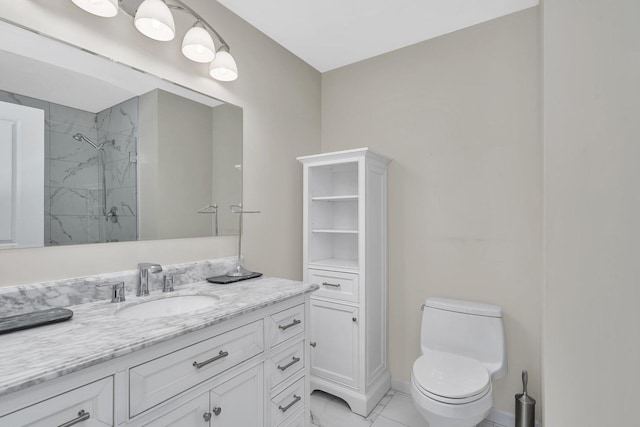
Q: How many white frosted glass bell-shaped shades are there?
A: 4